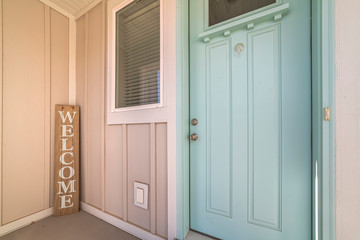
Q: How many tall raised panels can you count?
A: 2